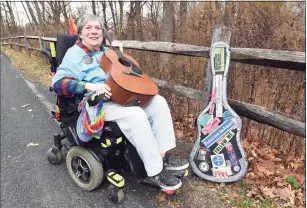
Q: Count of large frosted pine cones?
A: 0